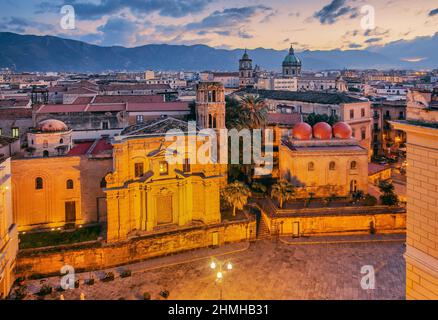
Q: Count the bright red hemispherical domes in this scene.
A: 3